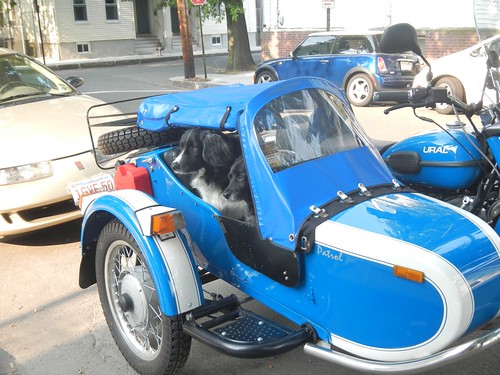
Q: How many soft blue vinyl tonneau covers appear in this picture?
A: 1